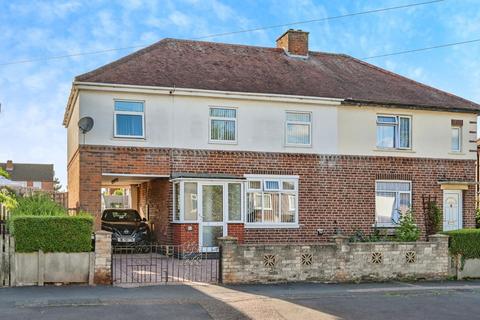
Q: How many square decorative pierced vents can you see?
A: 4